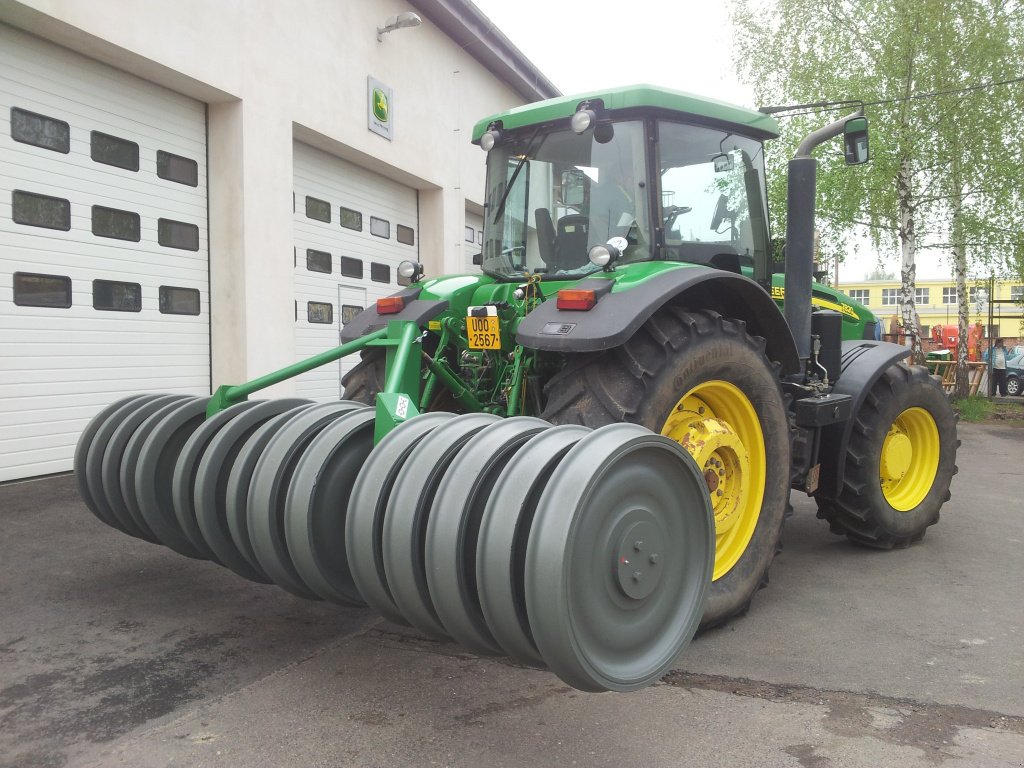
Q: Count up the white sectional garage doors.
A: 3